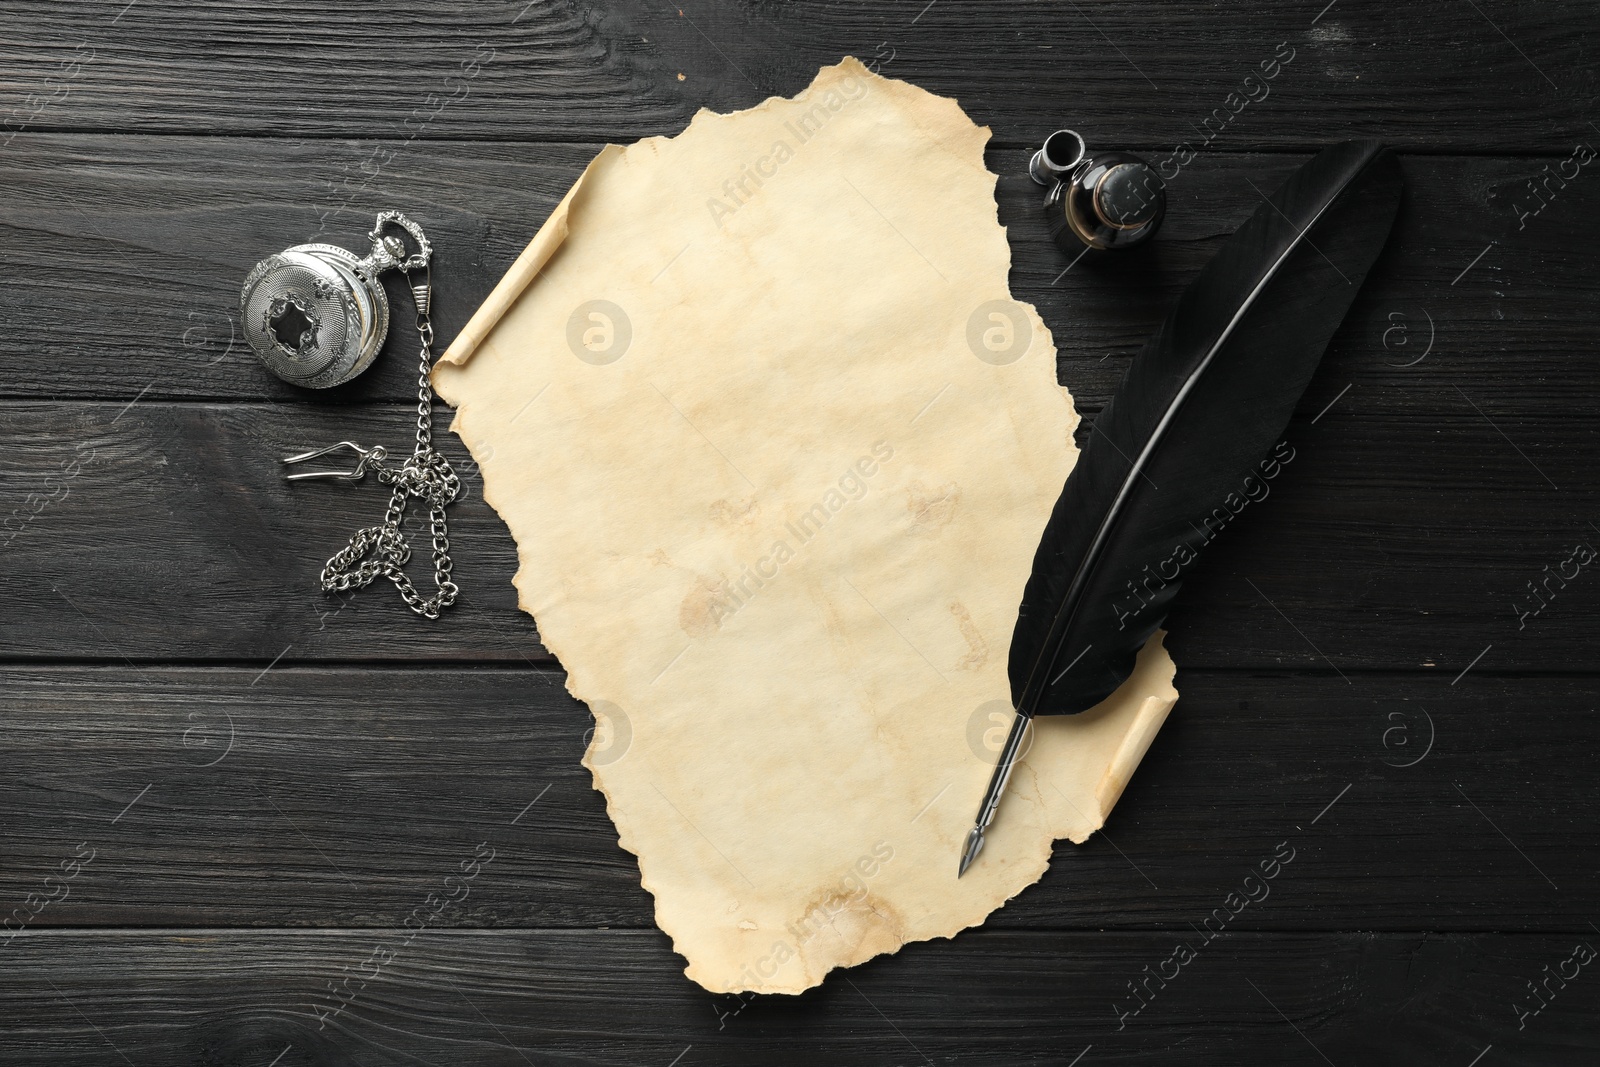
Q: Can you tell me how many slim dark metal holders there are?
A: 1